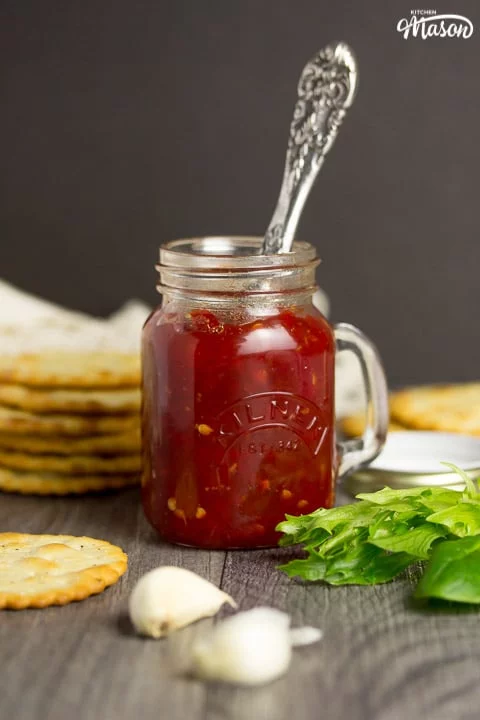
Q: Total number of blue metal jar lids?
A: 0